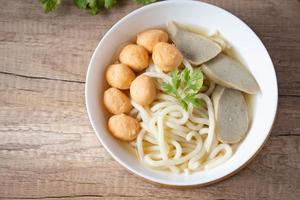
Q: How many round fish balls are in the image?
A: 7